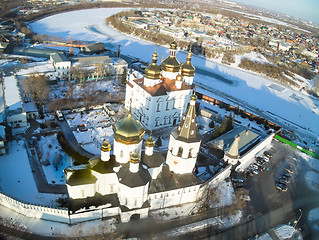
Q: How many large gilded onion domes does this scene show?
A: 4